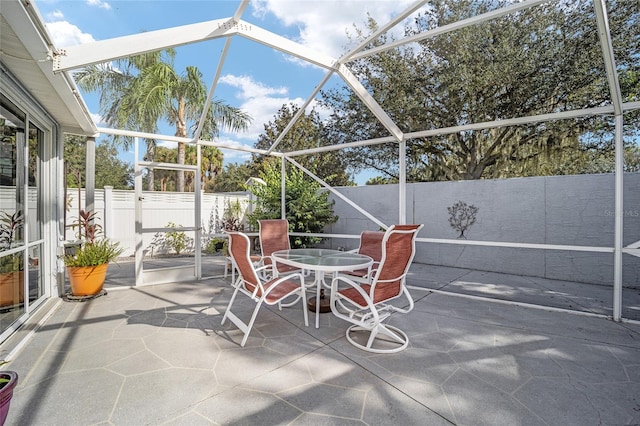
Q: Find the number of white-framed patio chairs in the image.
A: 4